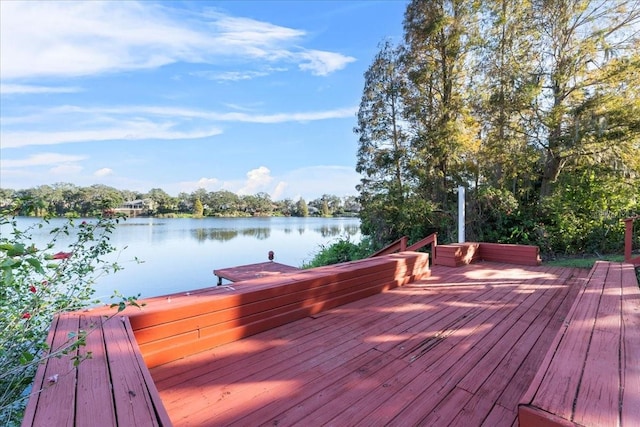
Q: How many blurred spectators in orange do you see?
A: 0